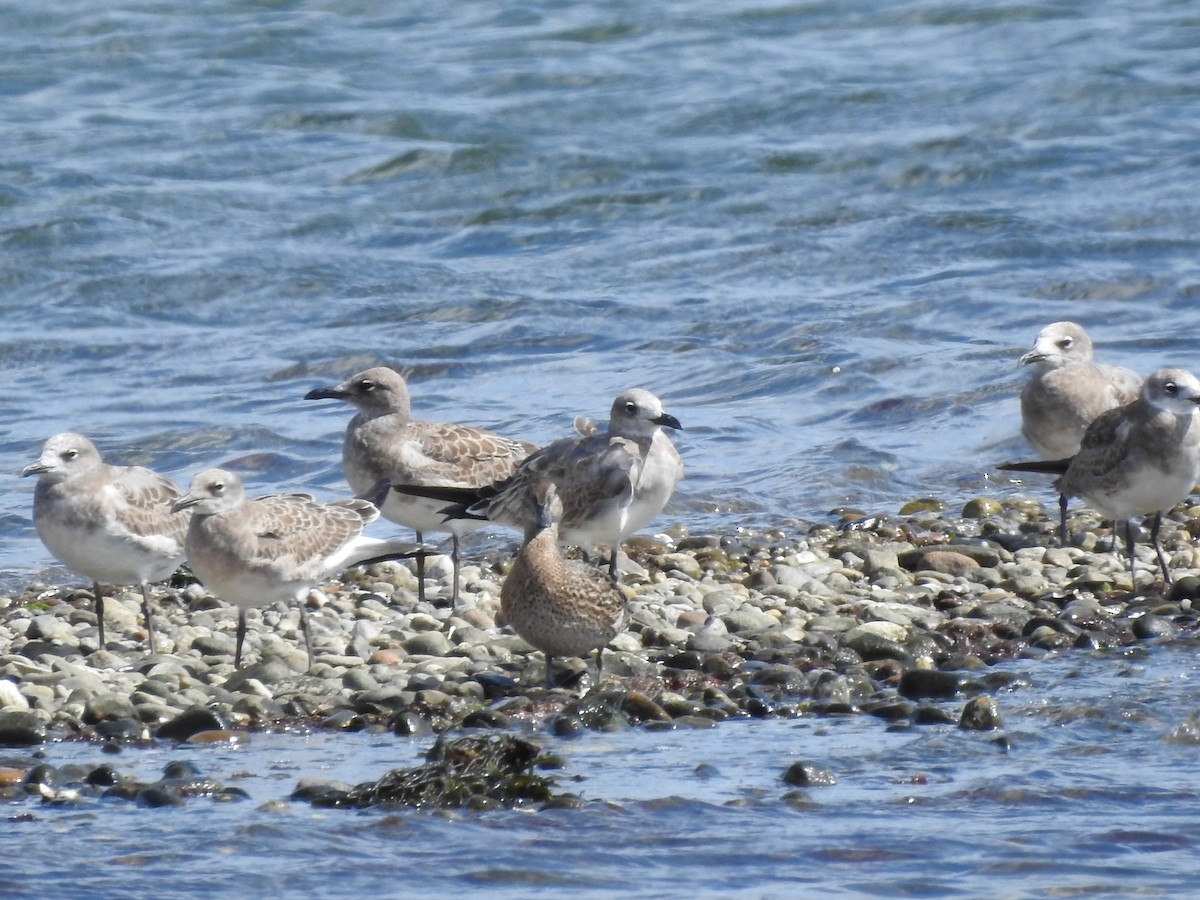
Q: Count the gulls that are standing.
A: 6